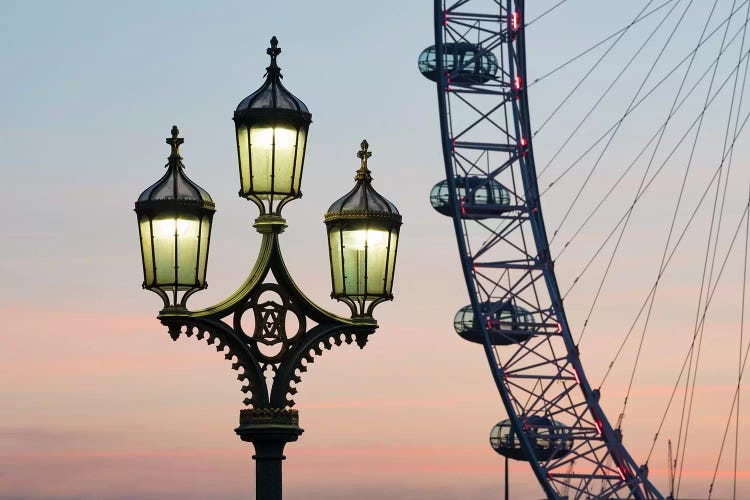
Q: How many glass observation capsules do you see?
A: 4